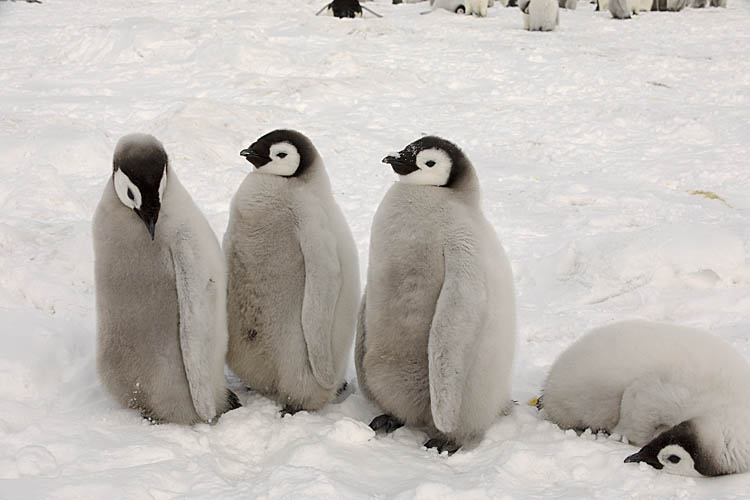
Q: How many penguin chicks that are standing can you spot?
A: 3